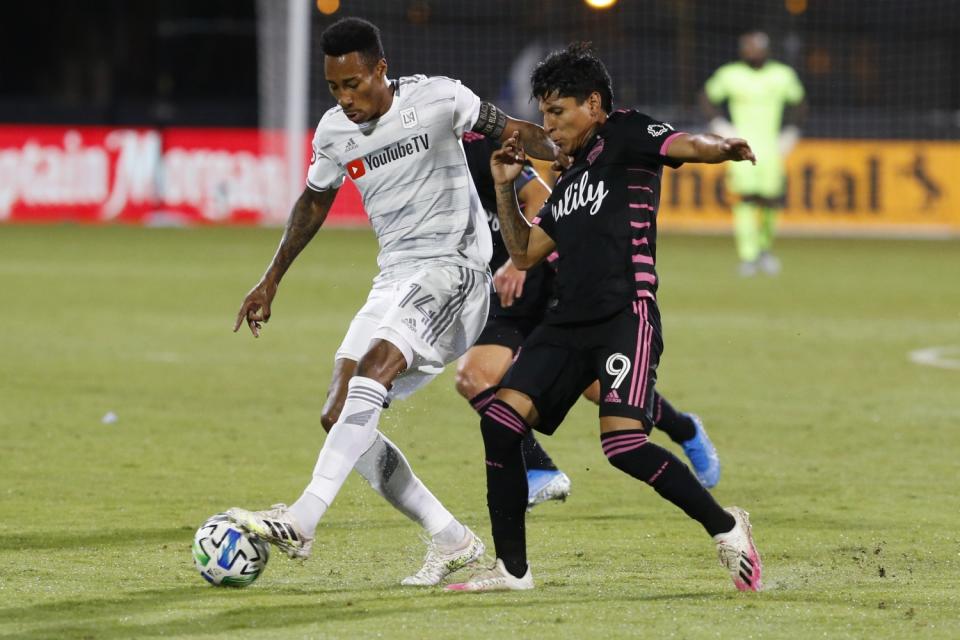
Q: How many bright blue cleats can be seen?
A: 2